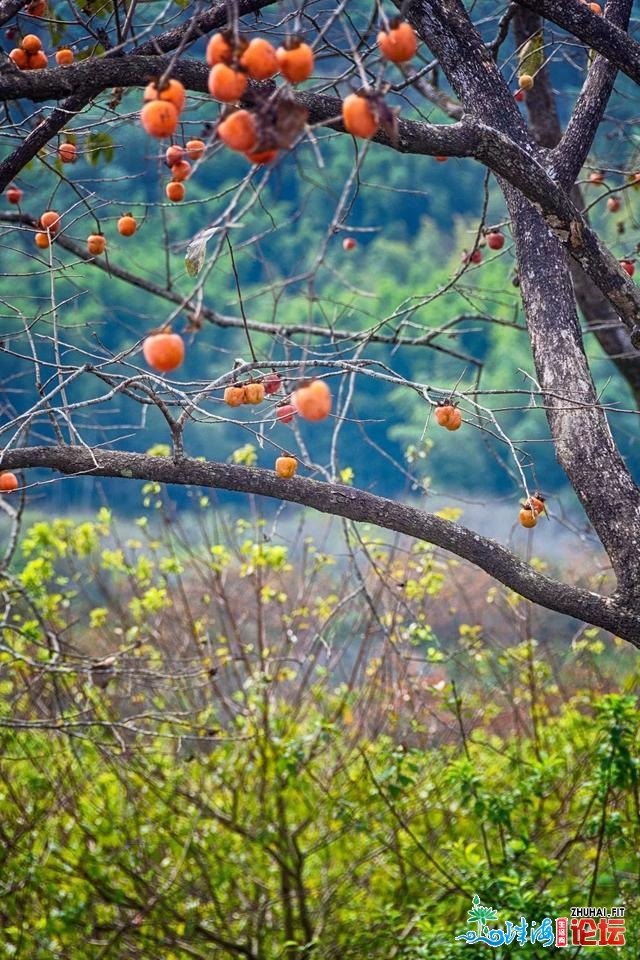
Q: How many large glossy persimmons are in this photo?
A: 12